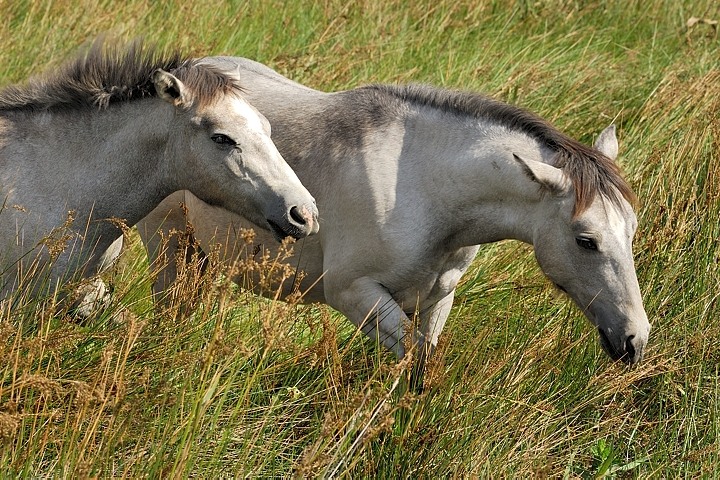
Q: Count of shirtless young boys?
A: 0